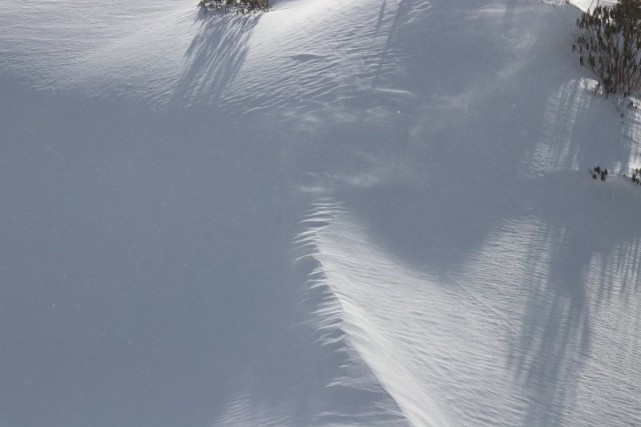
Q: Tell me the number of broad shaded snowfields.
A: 1